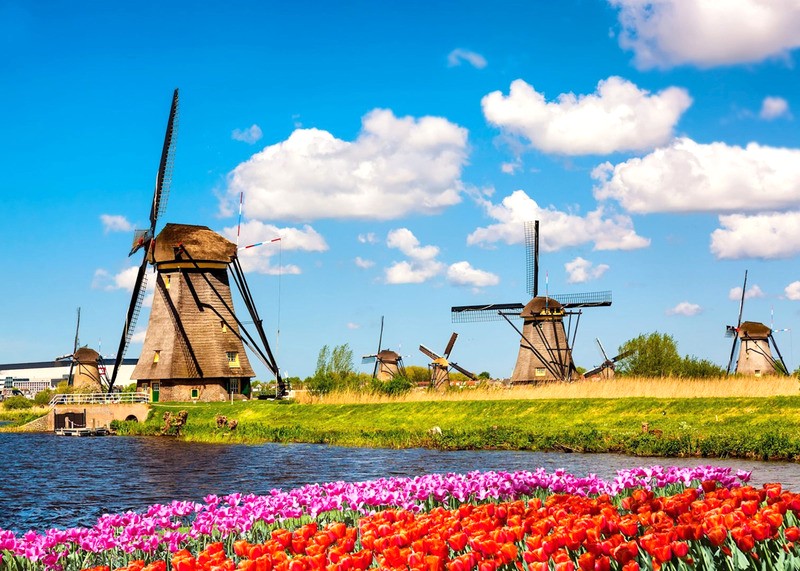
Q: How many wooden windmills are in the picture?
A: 7